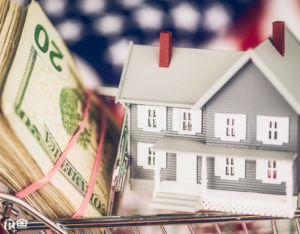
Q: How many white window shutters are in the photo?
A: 14